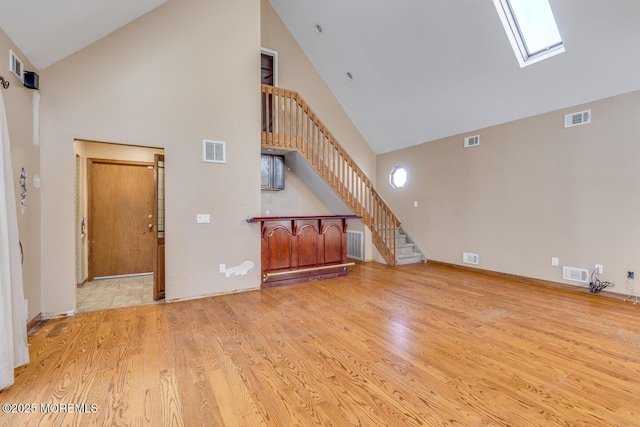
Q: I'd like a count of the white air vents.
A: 7